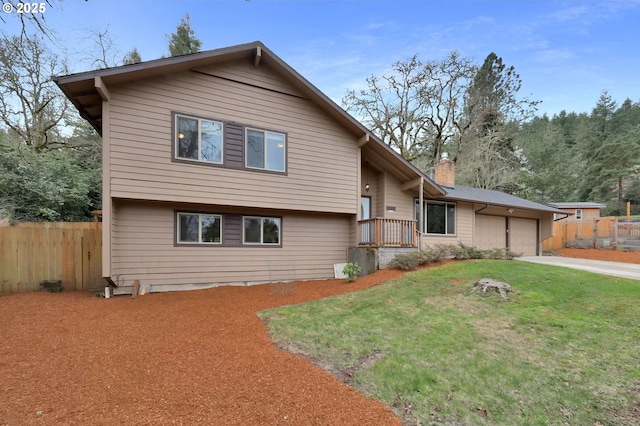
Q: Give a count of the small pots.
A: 0